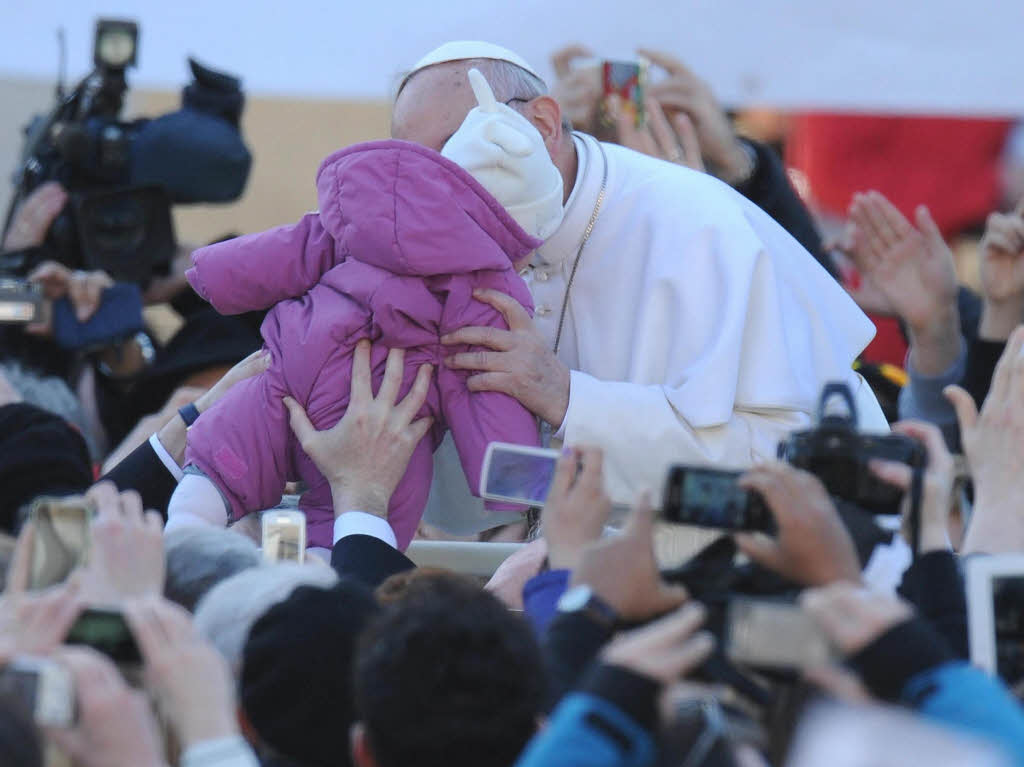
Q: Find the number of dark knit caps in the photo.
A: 2